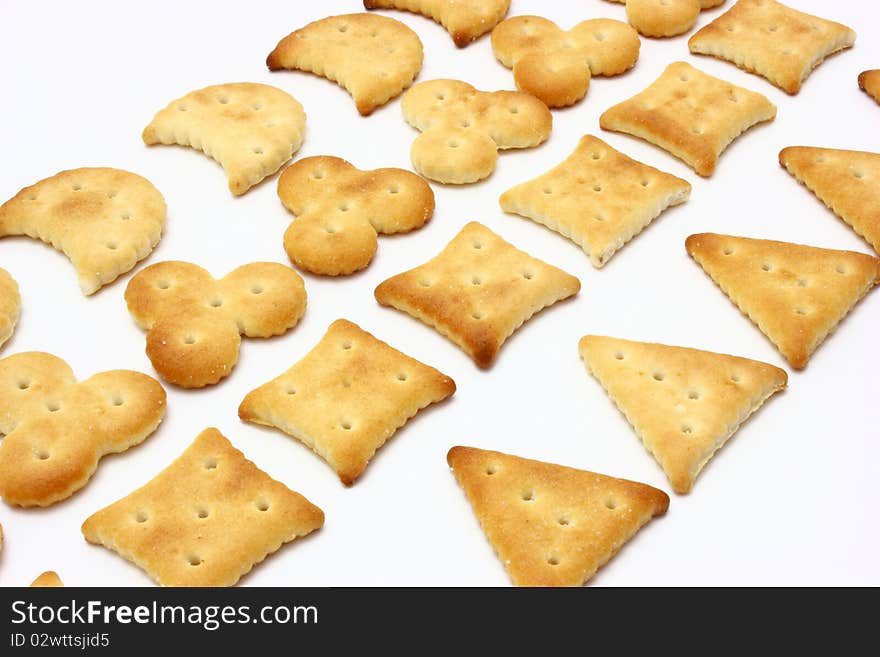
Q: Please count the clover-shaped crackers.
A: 6